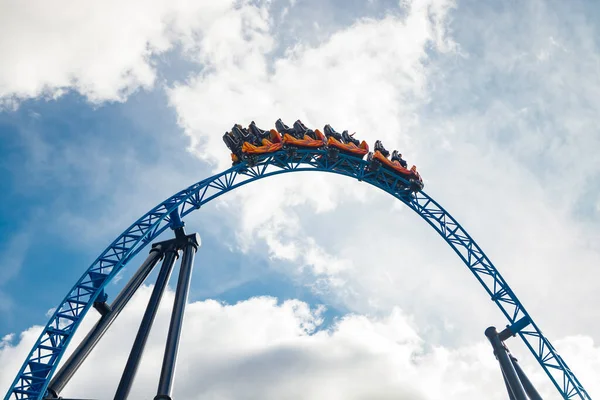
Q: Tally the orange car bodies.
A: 4